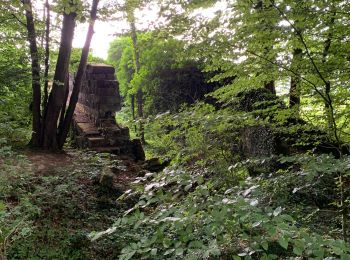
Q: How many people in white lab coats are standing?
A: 0